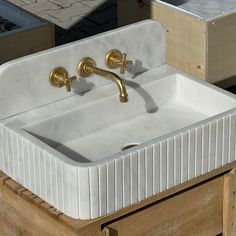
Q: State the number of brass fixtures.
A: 3